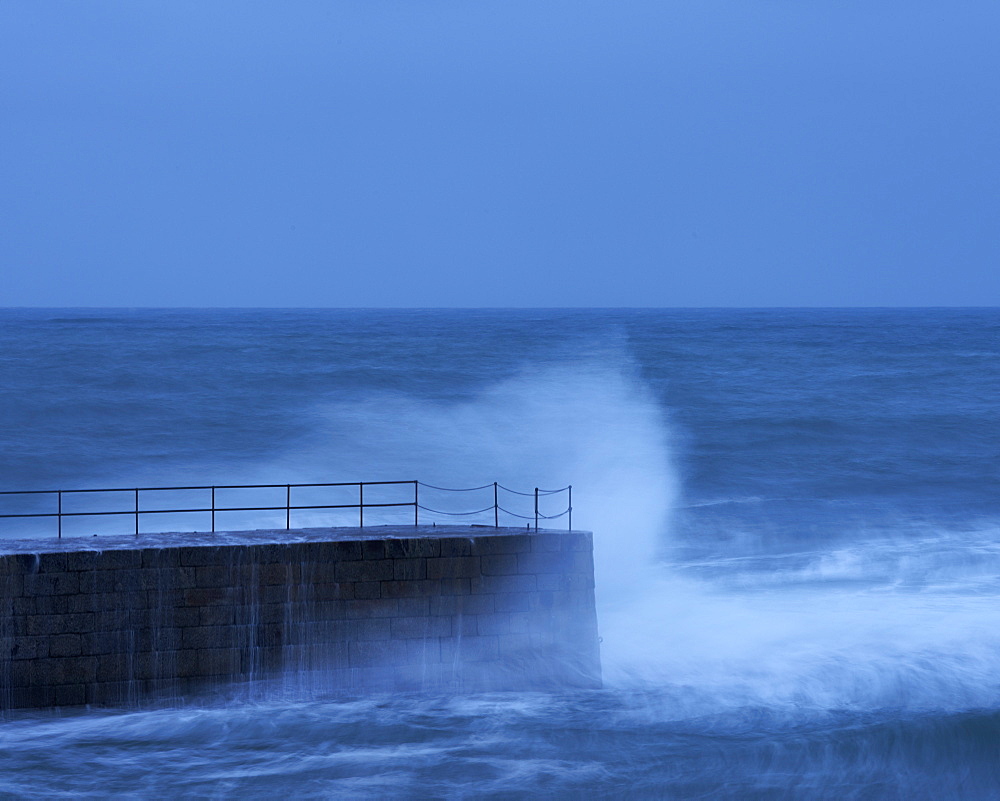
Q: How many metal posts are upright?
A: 9